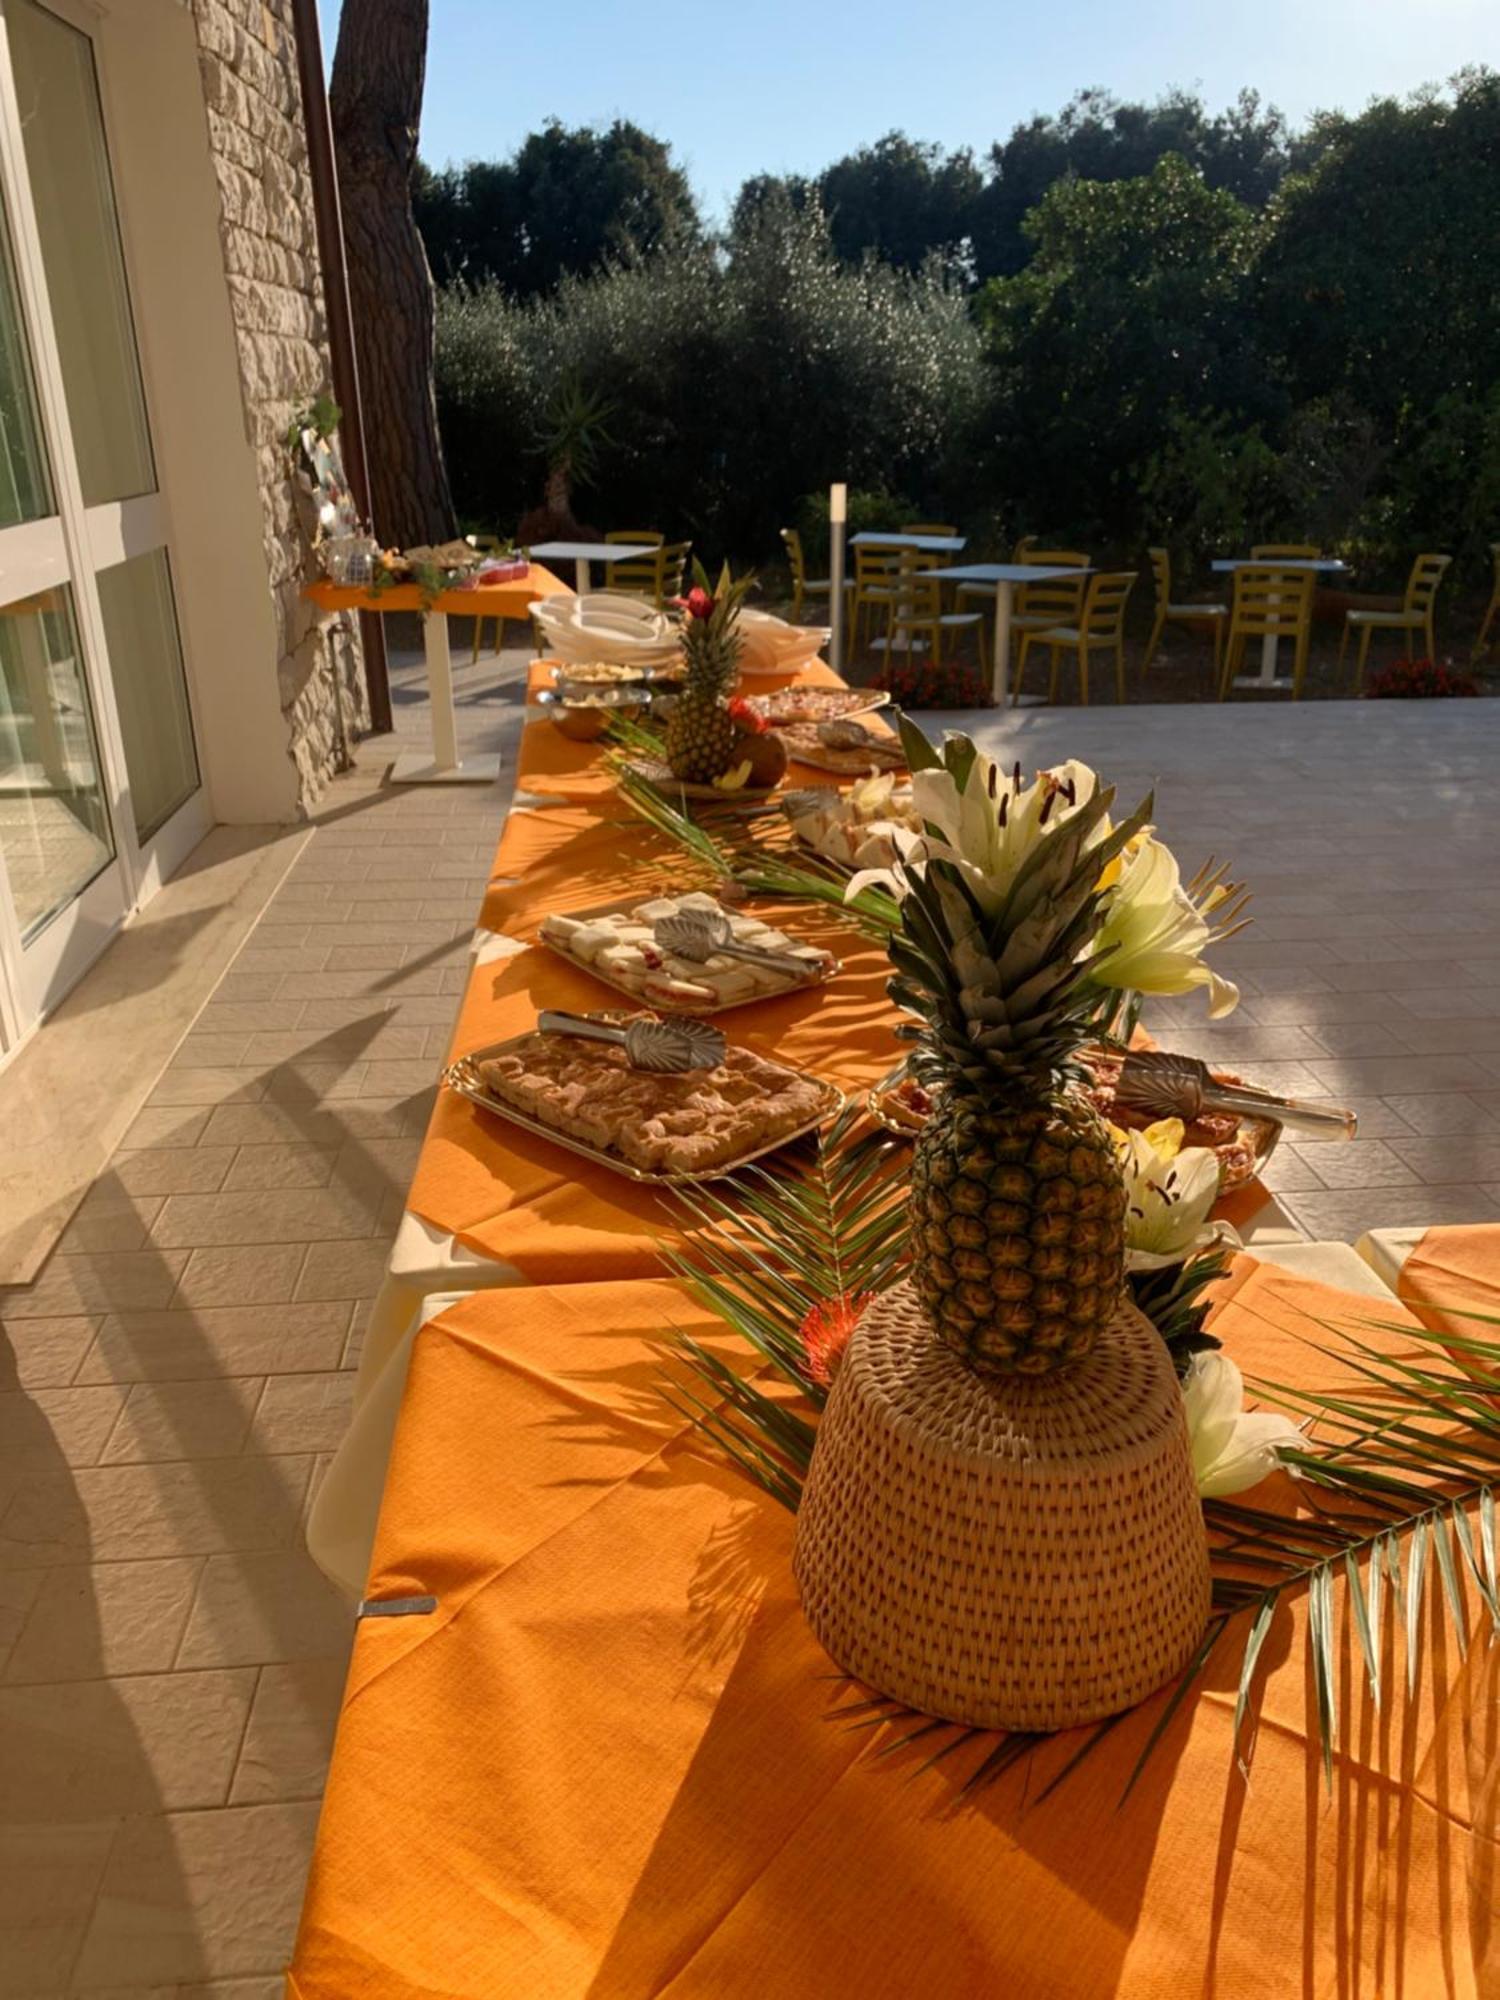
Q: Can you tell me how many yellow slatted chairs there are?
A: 15